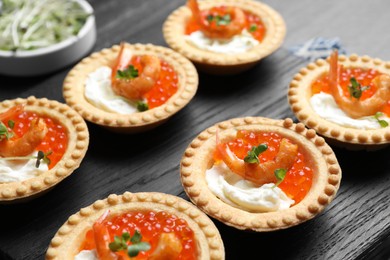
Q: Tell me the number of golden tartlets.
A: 6